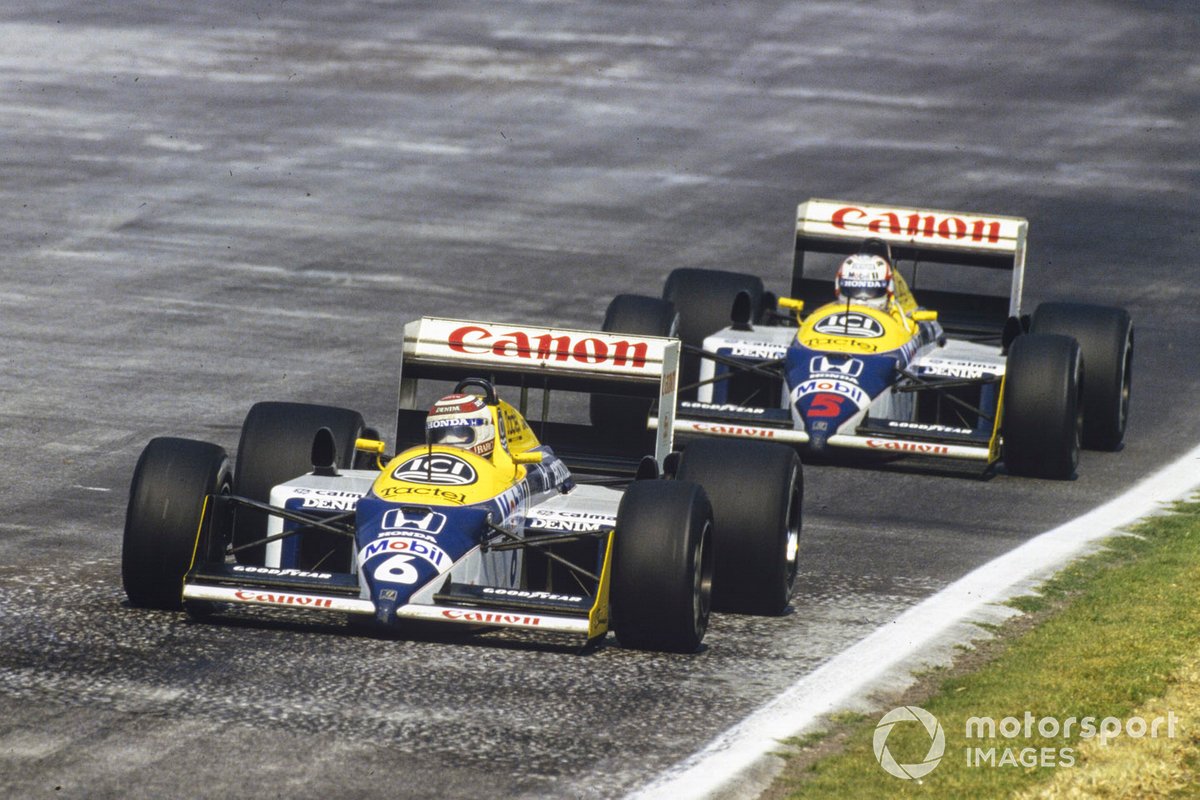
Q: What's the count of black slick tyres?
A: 8